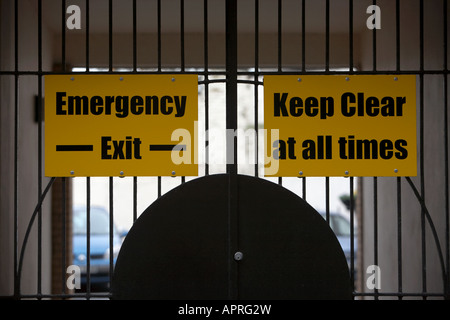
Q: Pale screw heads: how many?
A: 12